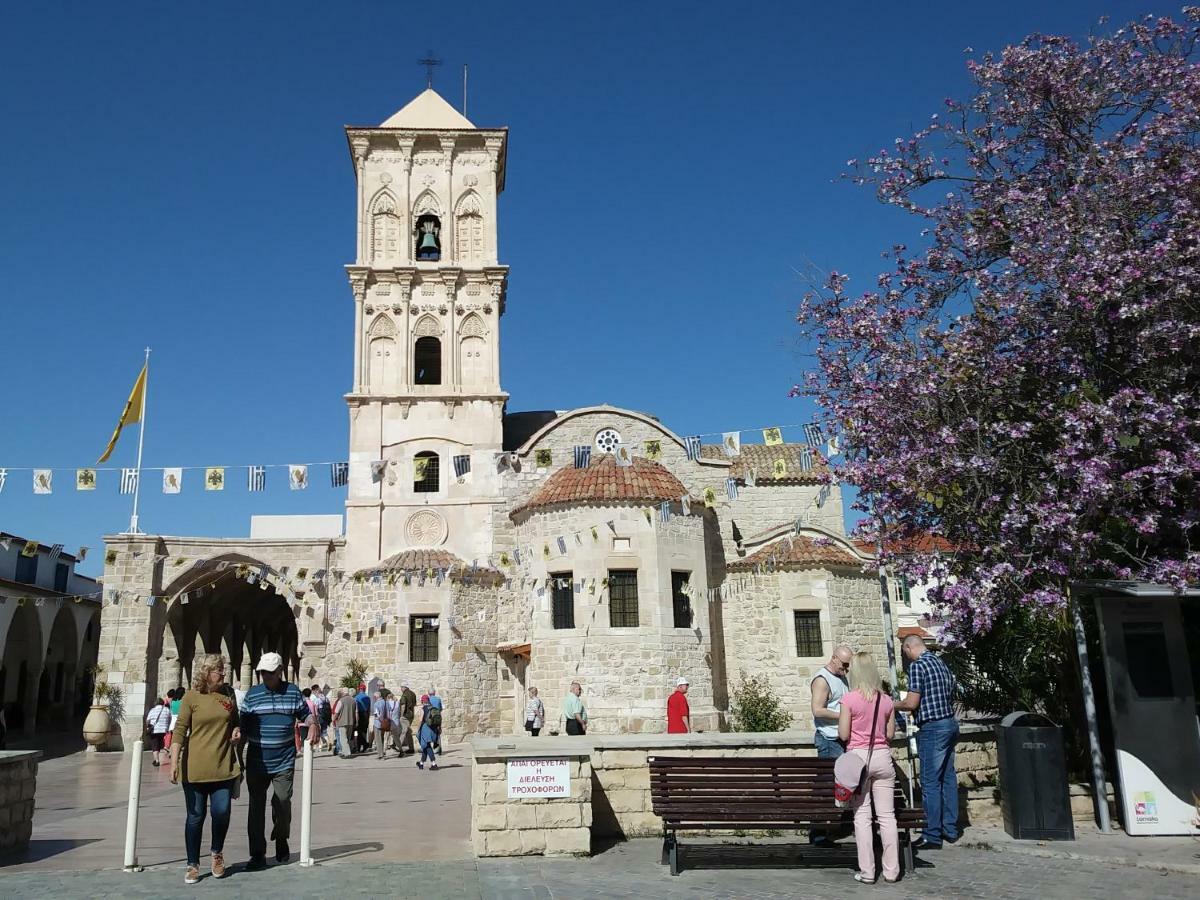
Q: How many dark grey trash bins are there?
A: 1